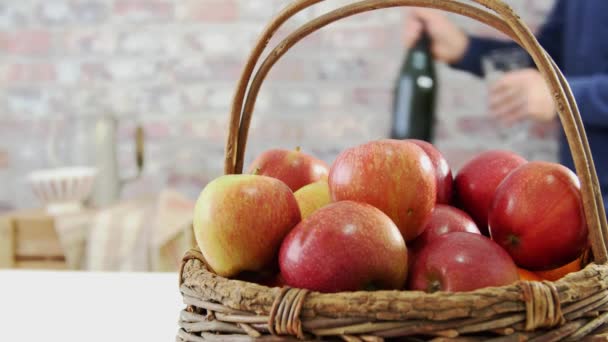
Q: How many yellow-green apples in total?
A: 2